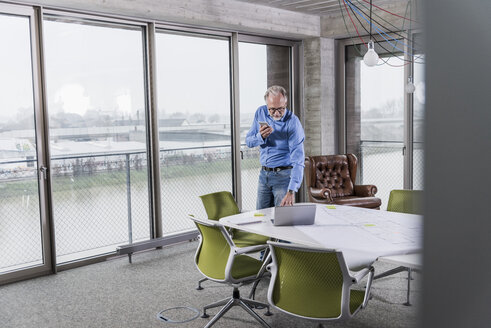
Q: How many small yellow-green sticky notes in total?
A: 3